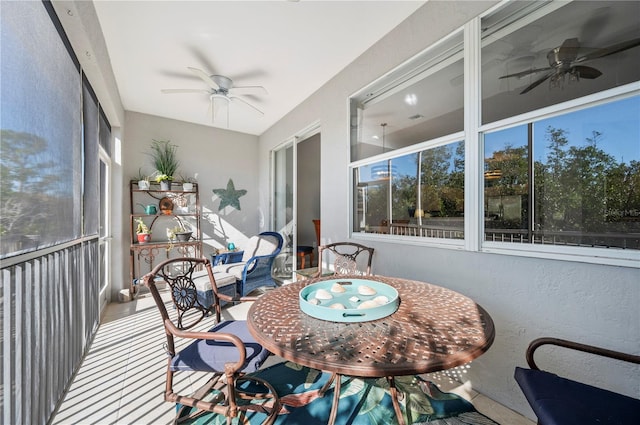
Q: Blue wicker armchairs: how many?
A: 1